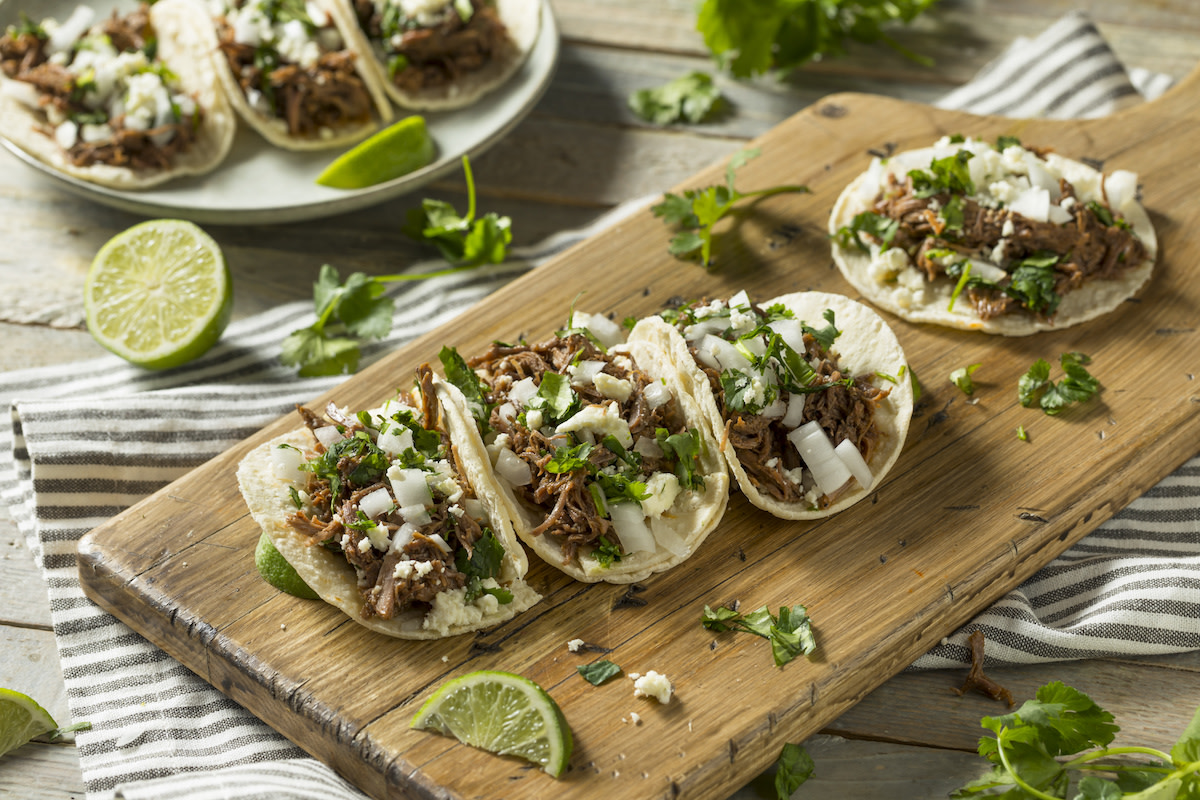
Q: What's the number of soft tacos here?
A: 7